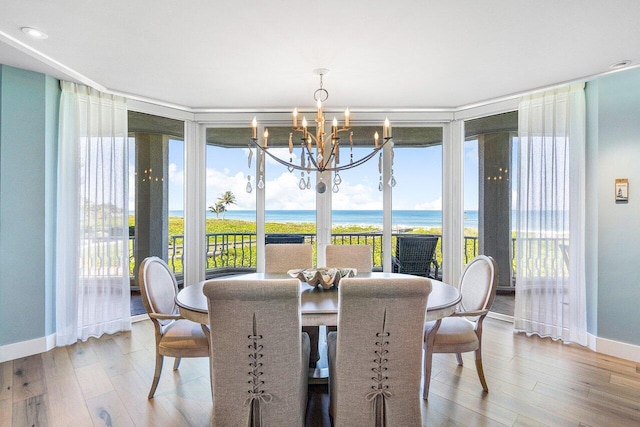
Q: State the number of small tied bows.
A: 2